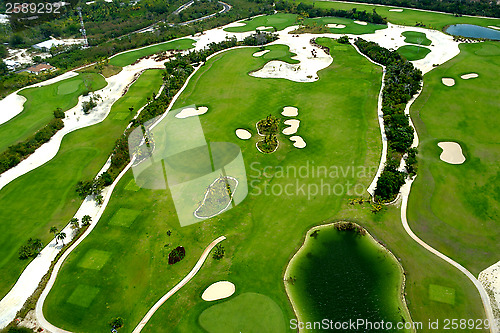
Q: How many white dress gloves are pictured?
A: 0